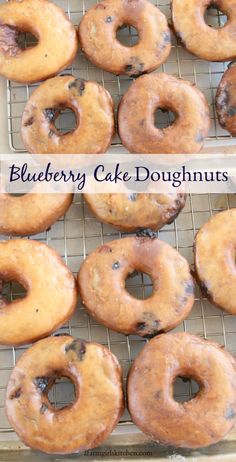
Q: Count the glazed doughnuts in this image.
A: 13